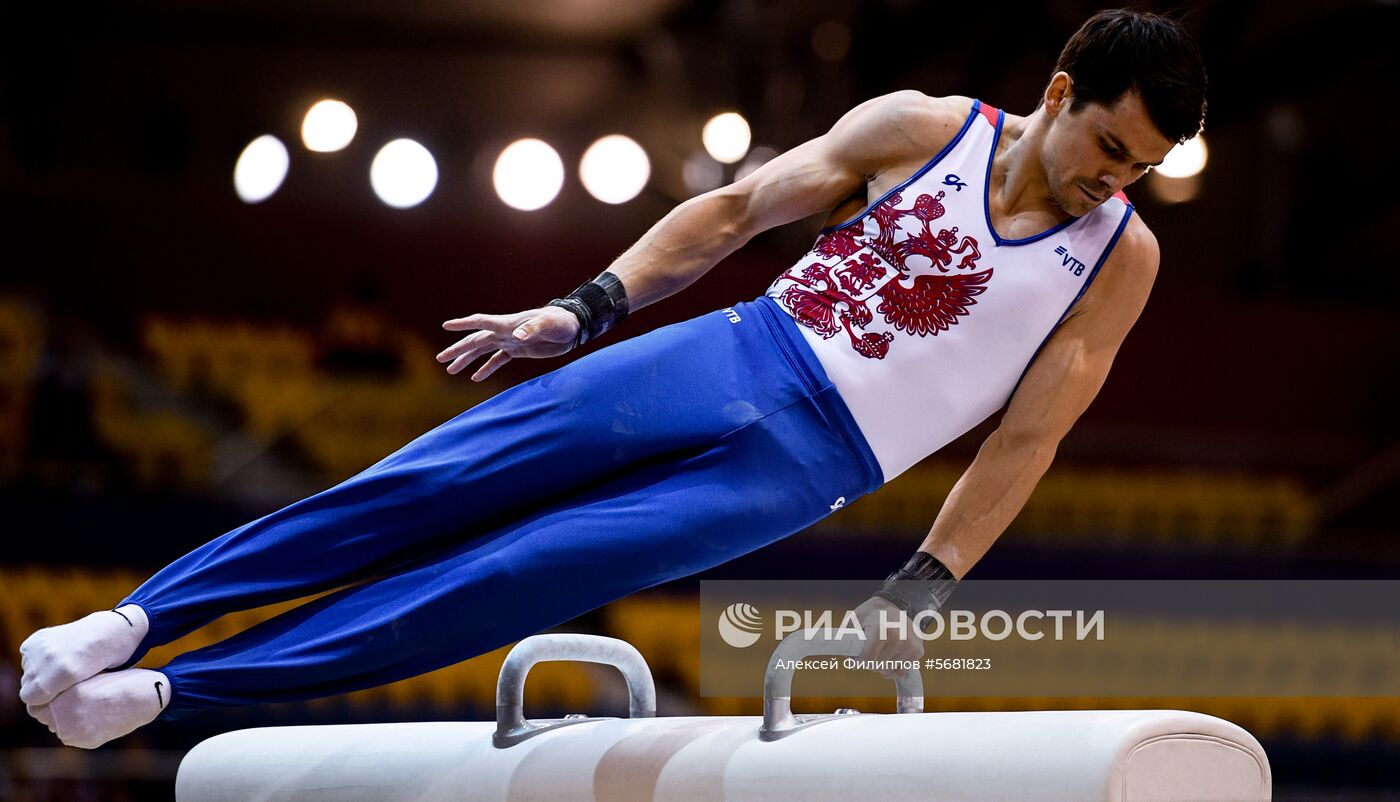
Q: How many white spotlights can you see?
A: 7